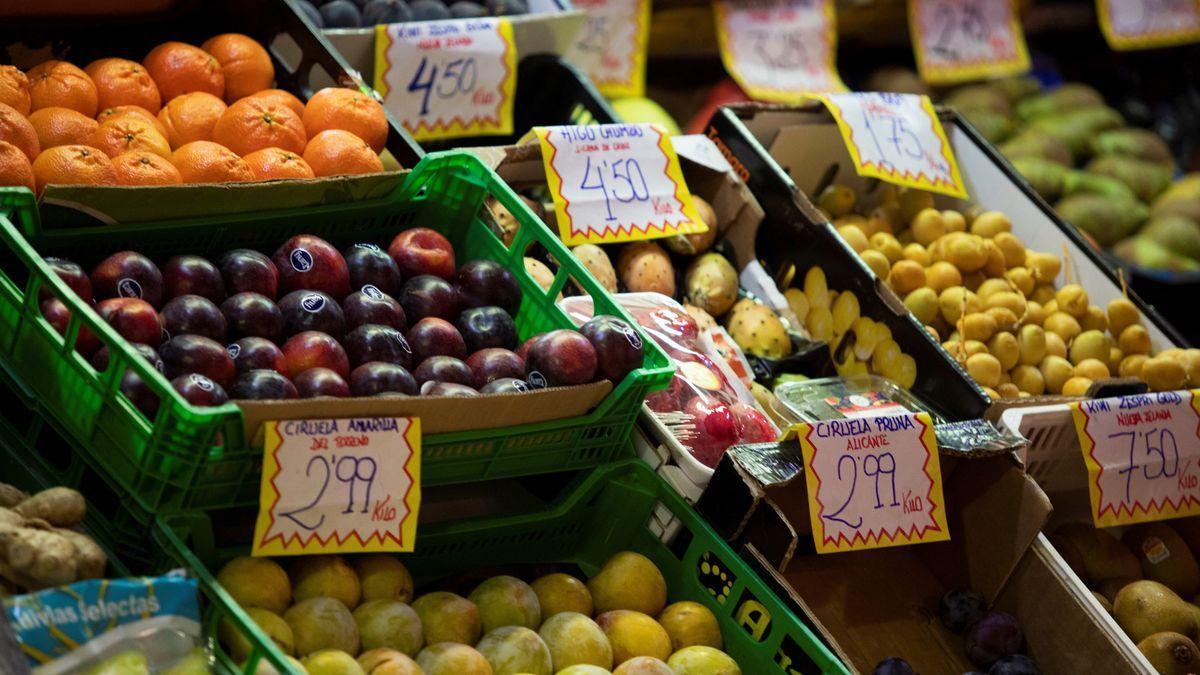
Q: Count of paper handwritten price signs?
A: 10